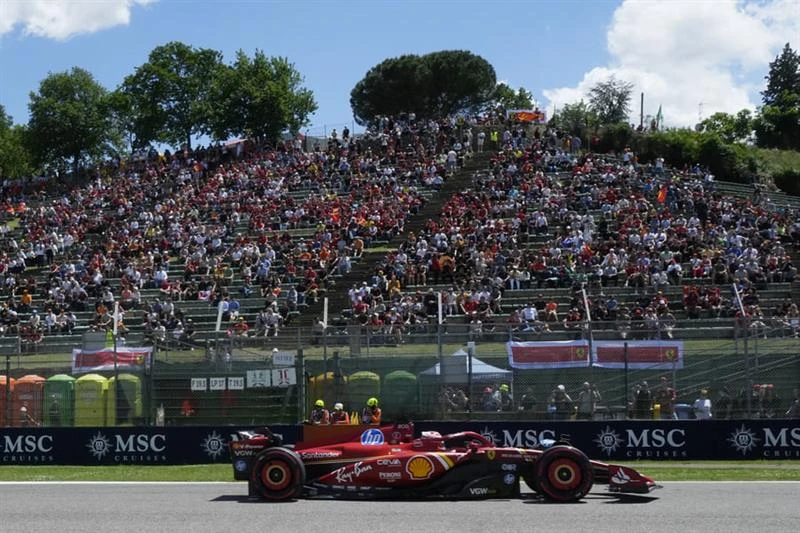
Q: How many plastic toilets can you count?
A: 8